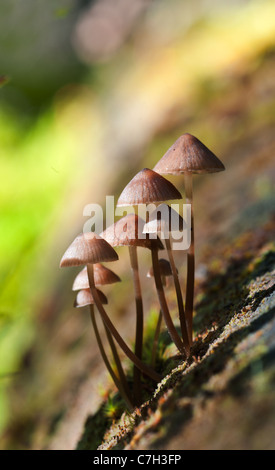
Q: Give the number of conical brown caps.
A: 8